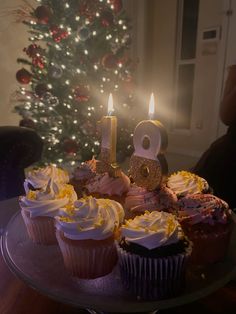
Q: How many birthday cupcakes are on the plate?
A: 9